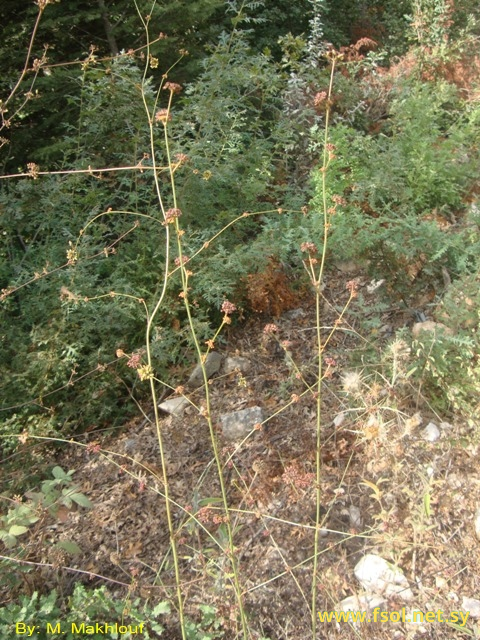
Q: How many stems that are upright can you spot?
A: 3